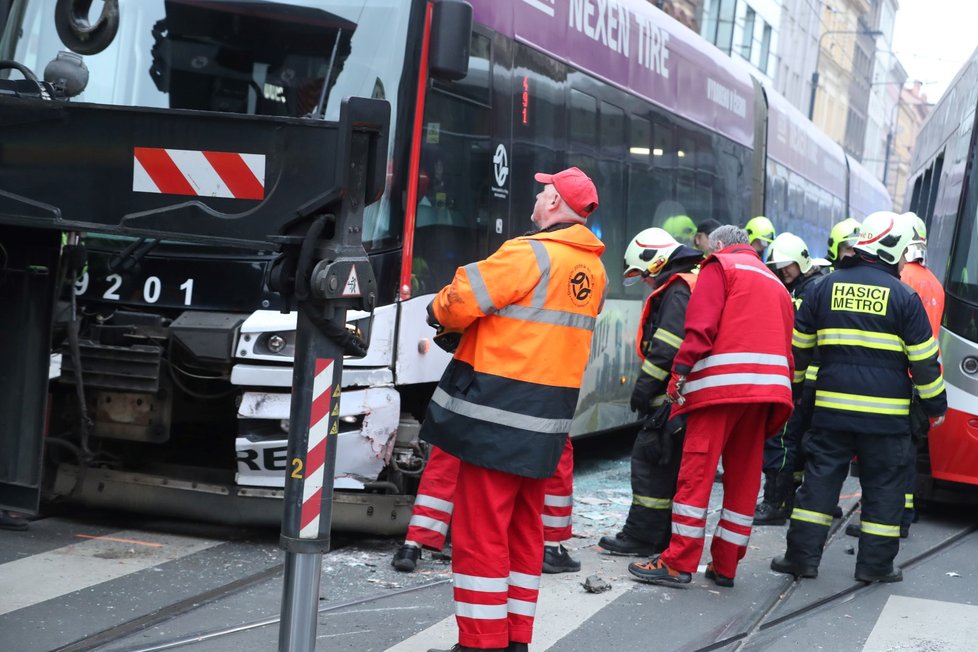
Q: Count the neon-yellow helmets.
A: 3